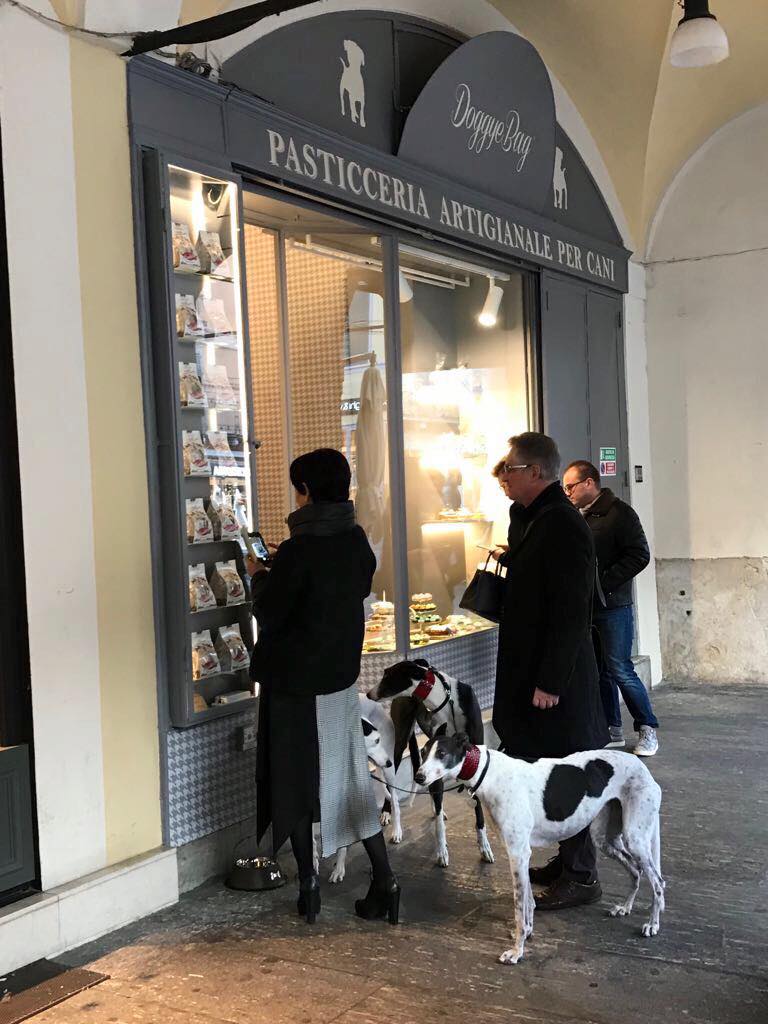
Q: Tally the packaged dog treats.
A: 14